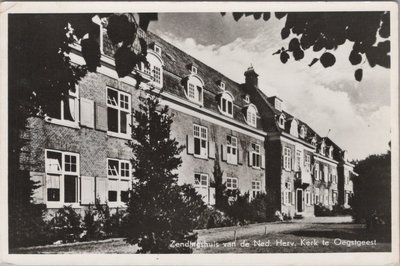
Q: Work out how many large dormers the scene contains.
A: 4